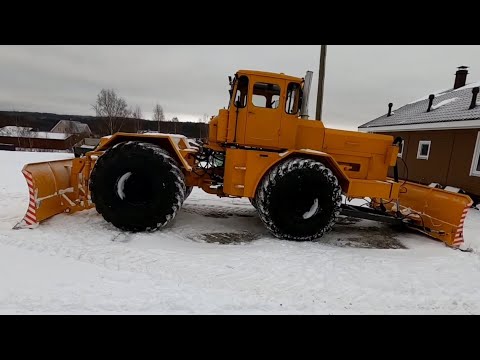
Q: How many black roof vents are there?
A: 3